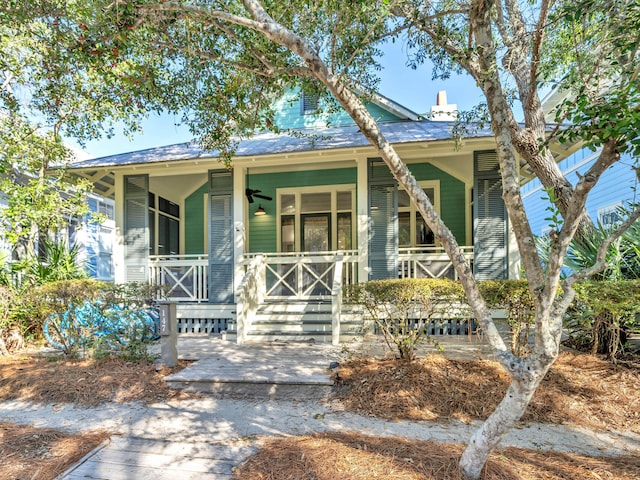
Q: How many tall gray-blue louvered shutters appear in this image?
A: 4